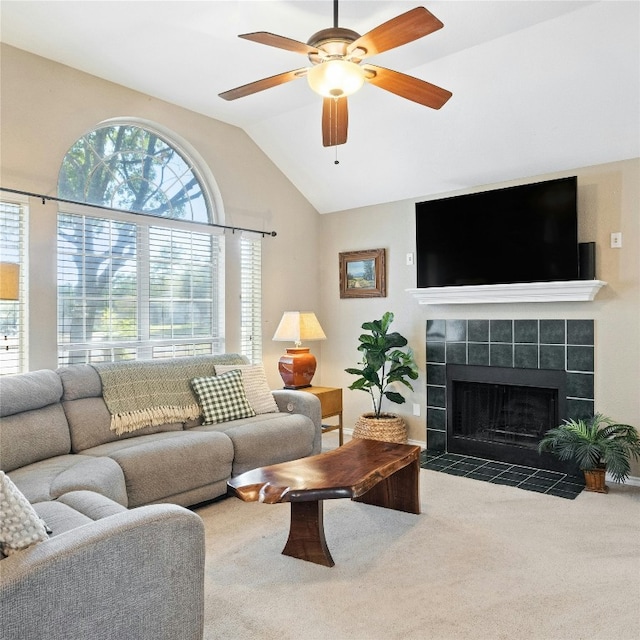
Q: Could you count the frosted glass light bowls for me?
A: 1